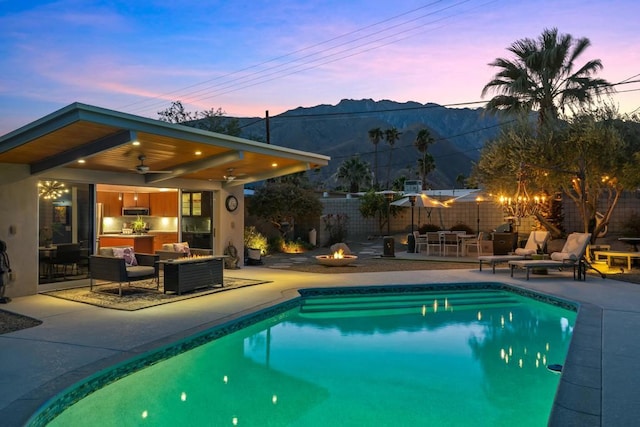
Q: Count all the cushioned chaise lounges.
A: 2